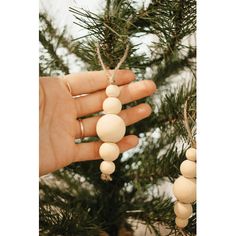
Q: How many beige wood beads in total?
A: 10